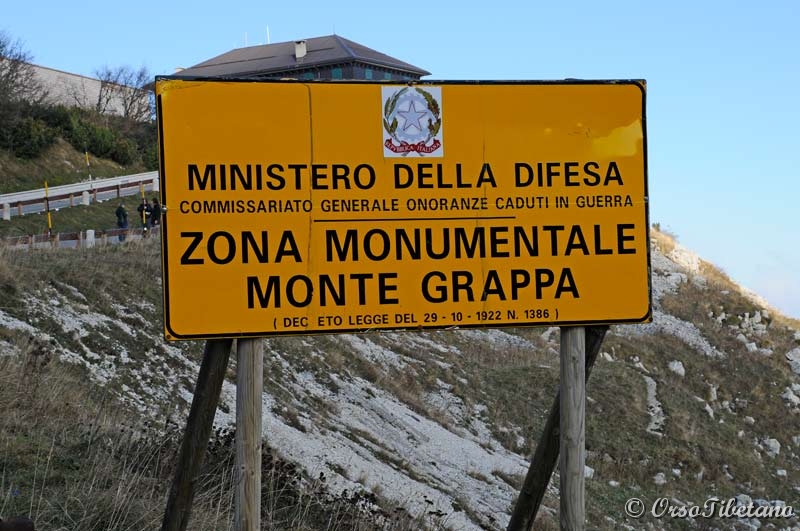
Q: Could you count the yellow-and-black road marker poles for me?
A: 3